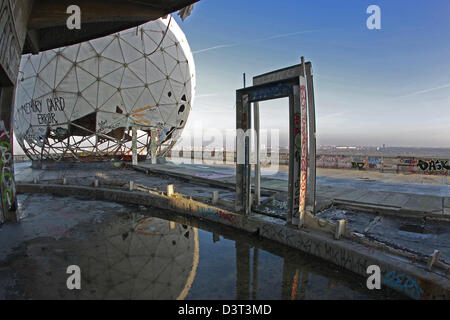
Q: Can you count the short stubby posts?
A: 8